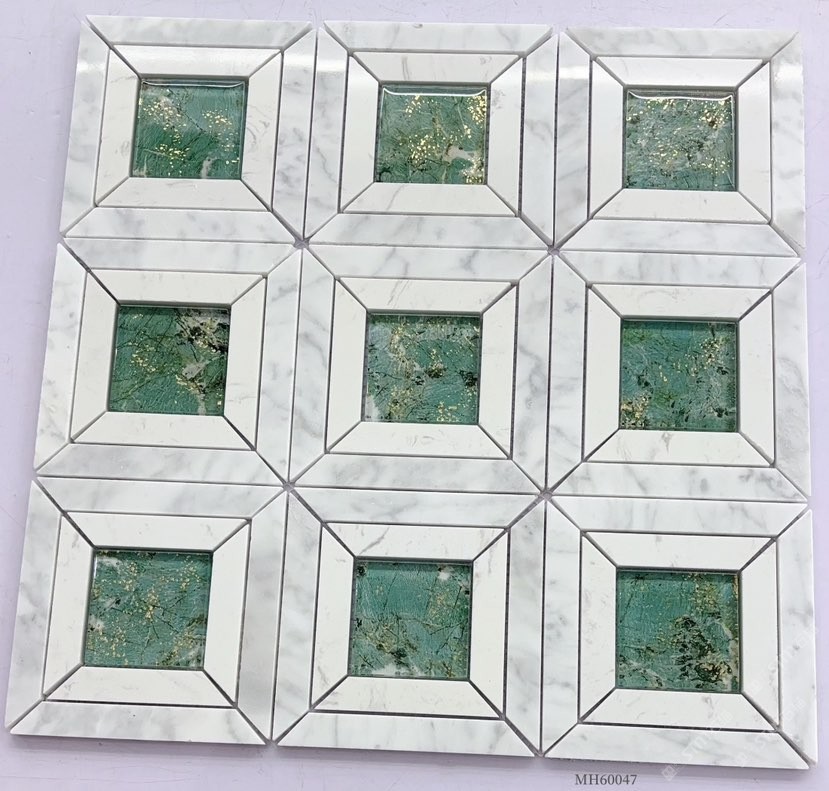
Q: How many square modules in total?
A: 9